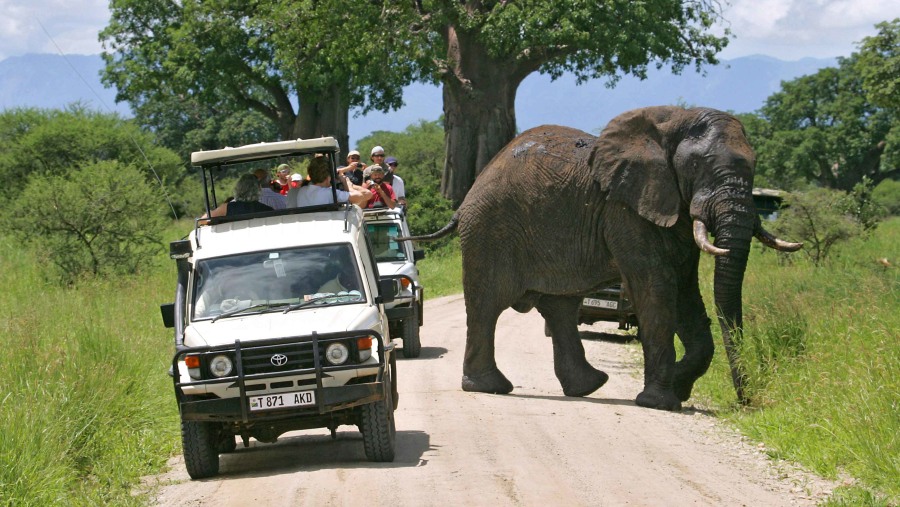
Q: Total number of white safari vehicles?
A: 2